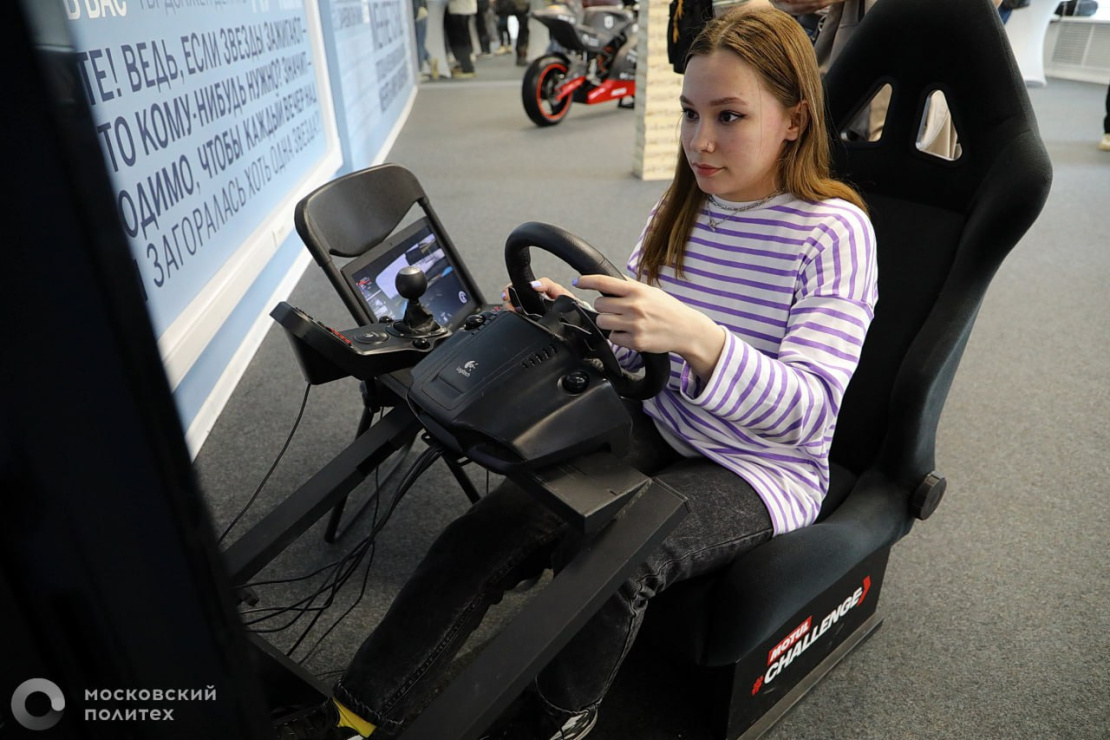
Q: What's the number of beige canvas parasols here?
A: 0